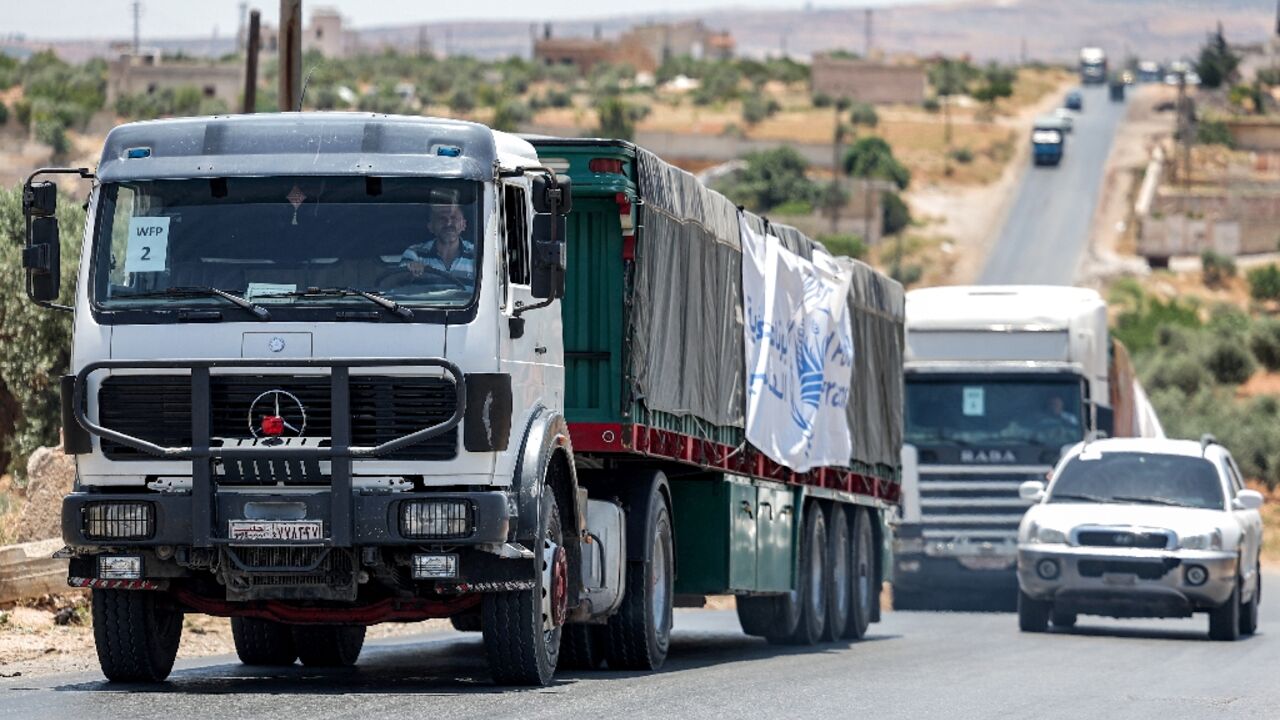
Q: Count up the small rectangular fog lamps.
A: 2